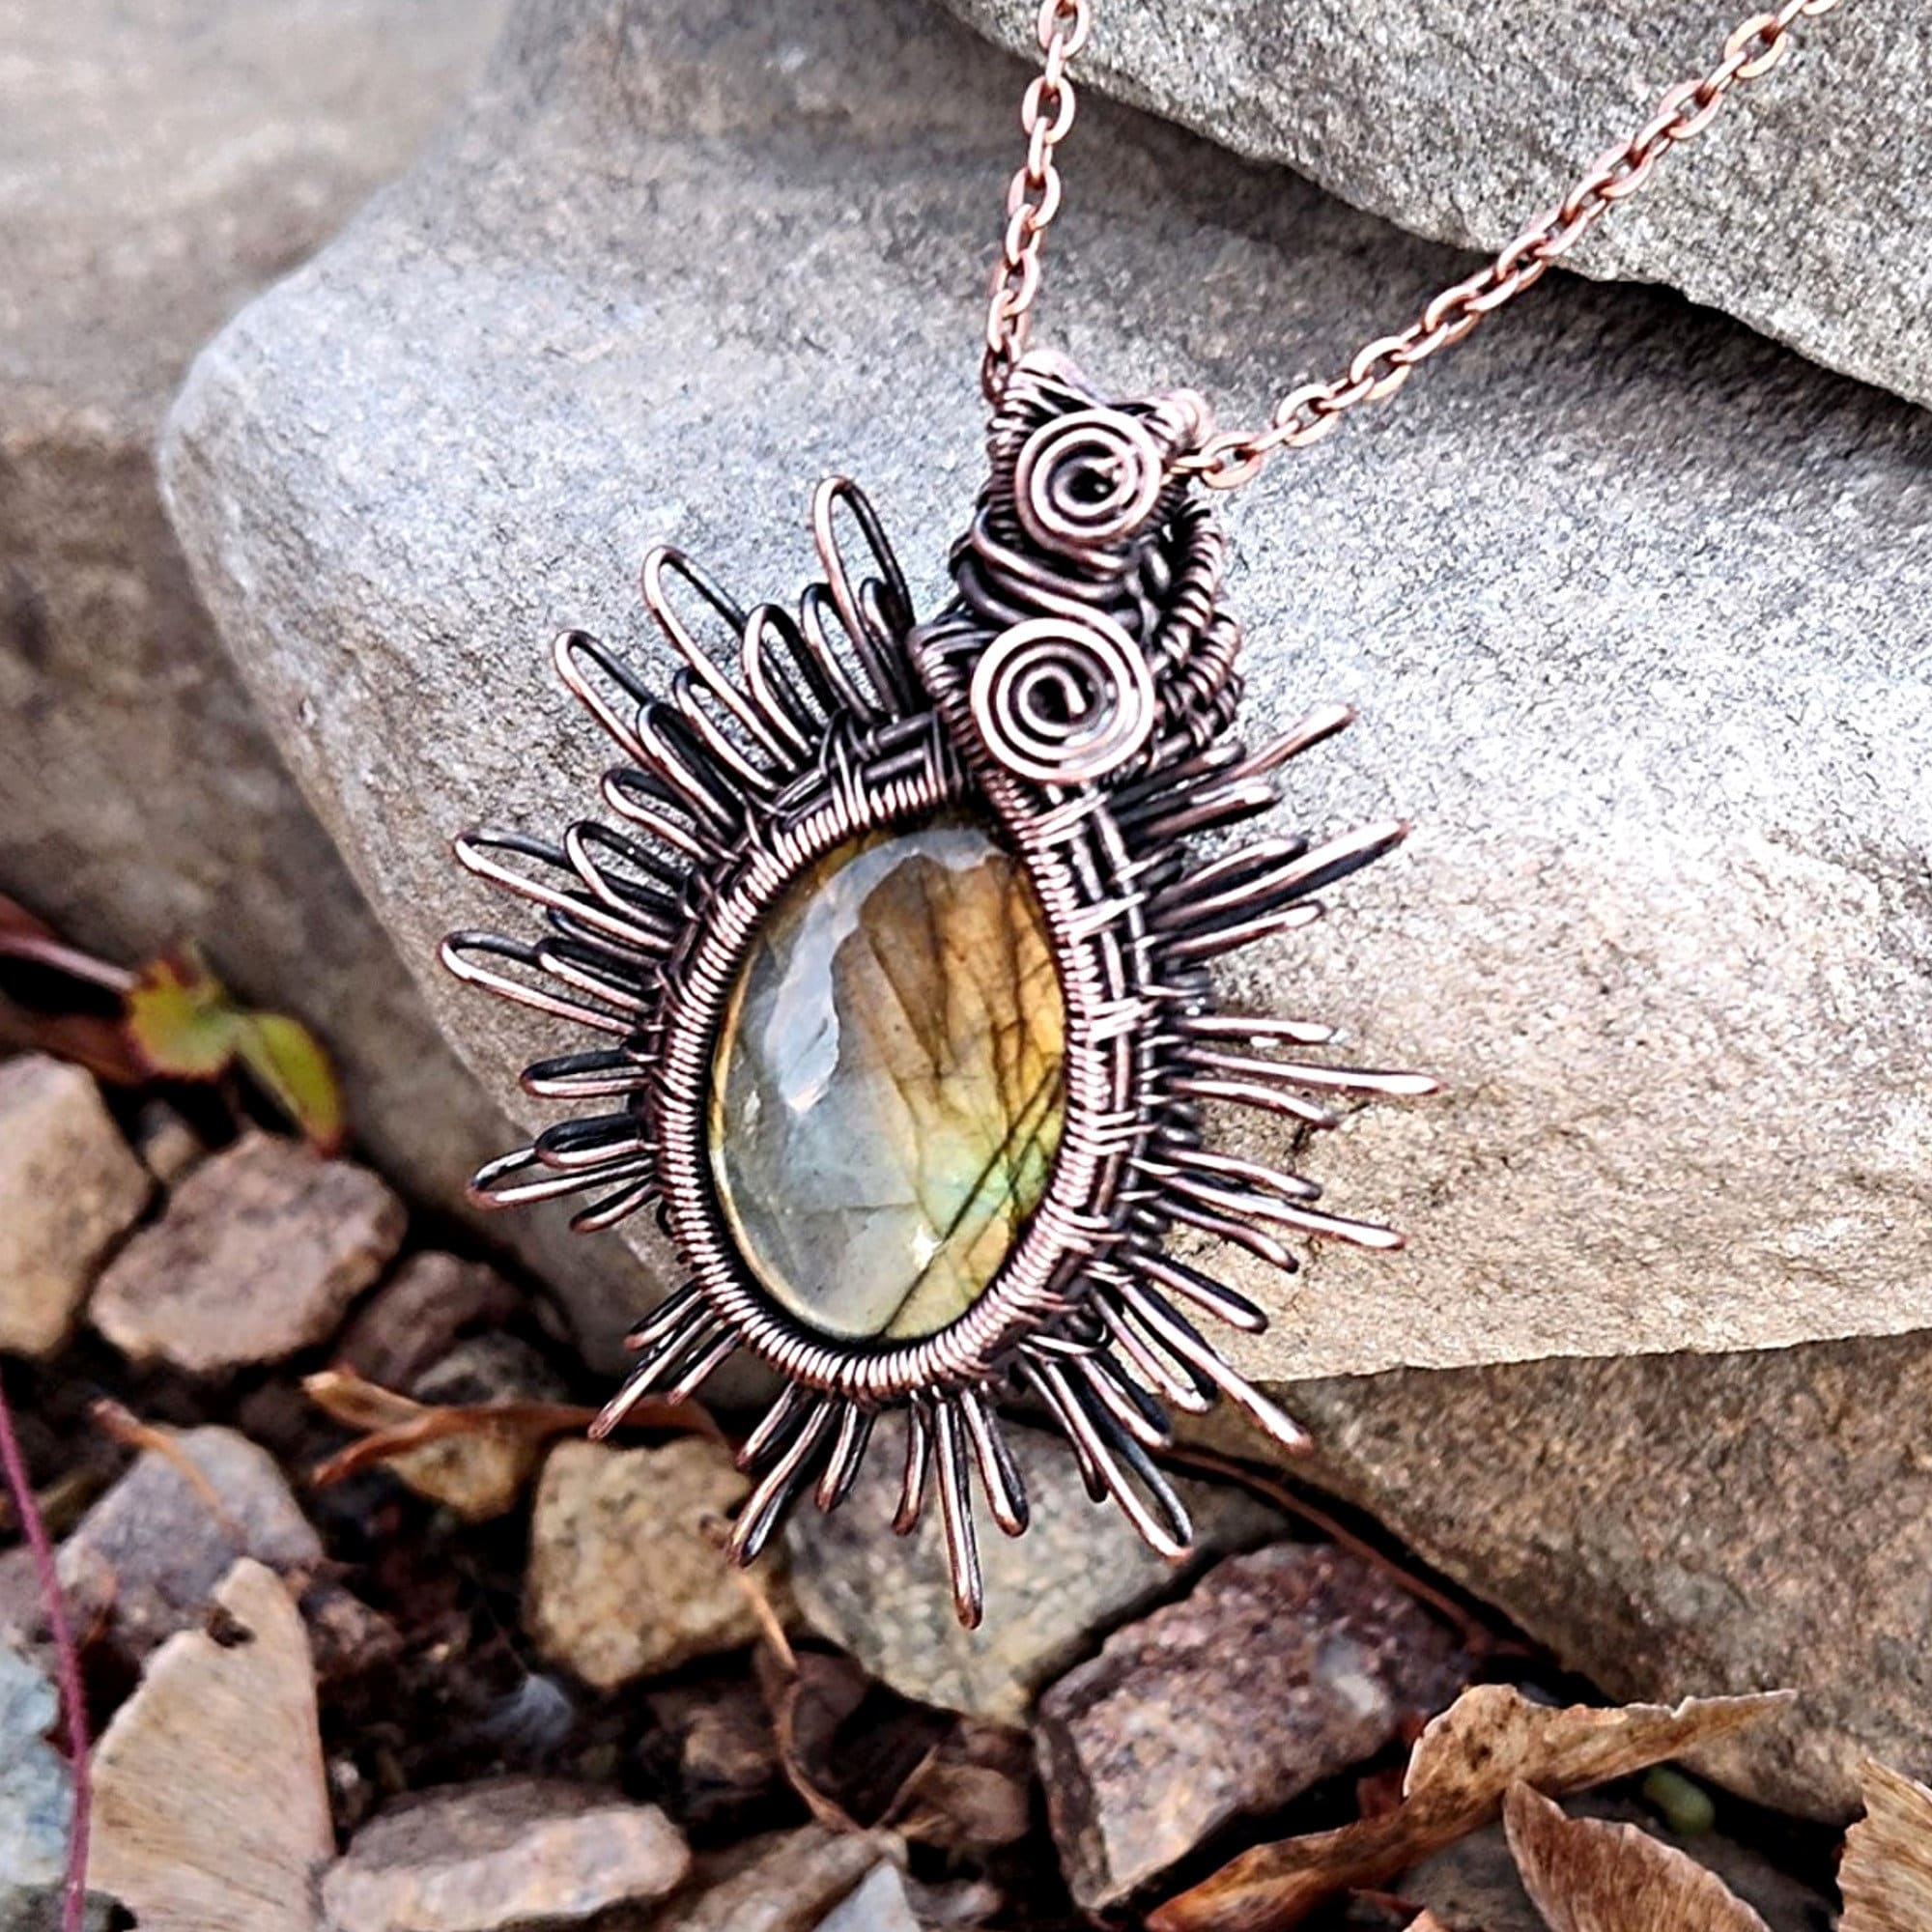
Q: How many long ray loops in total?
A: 15